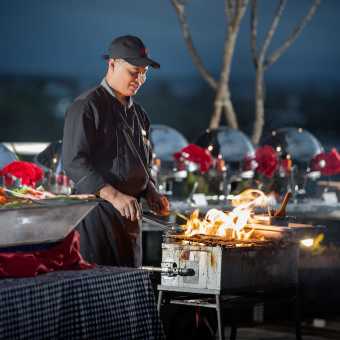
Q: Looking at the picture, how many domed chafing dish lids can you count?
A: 5